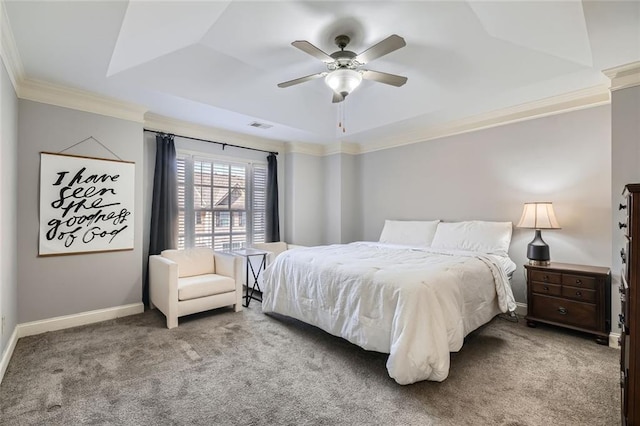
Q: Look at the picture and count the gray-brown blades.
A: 5